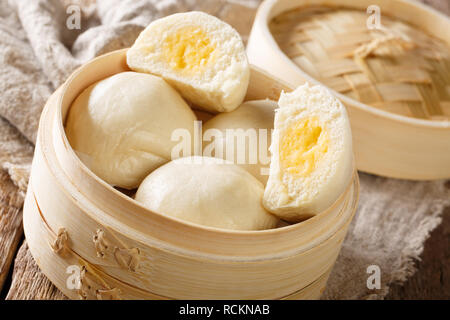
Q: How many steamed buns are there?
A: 5